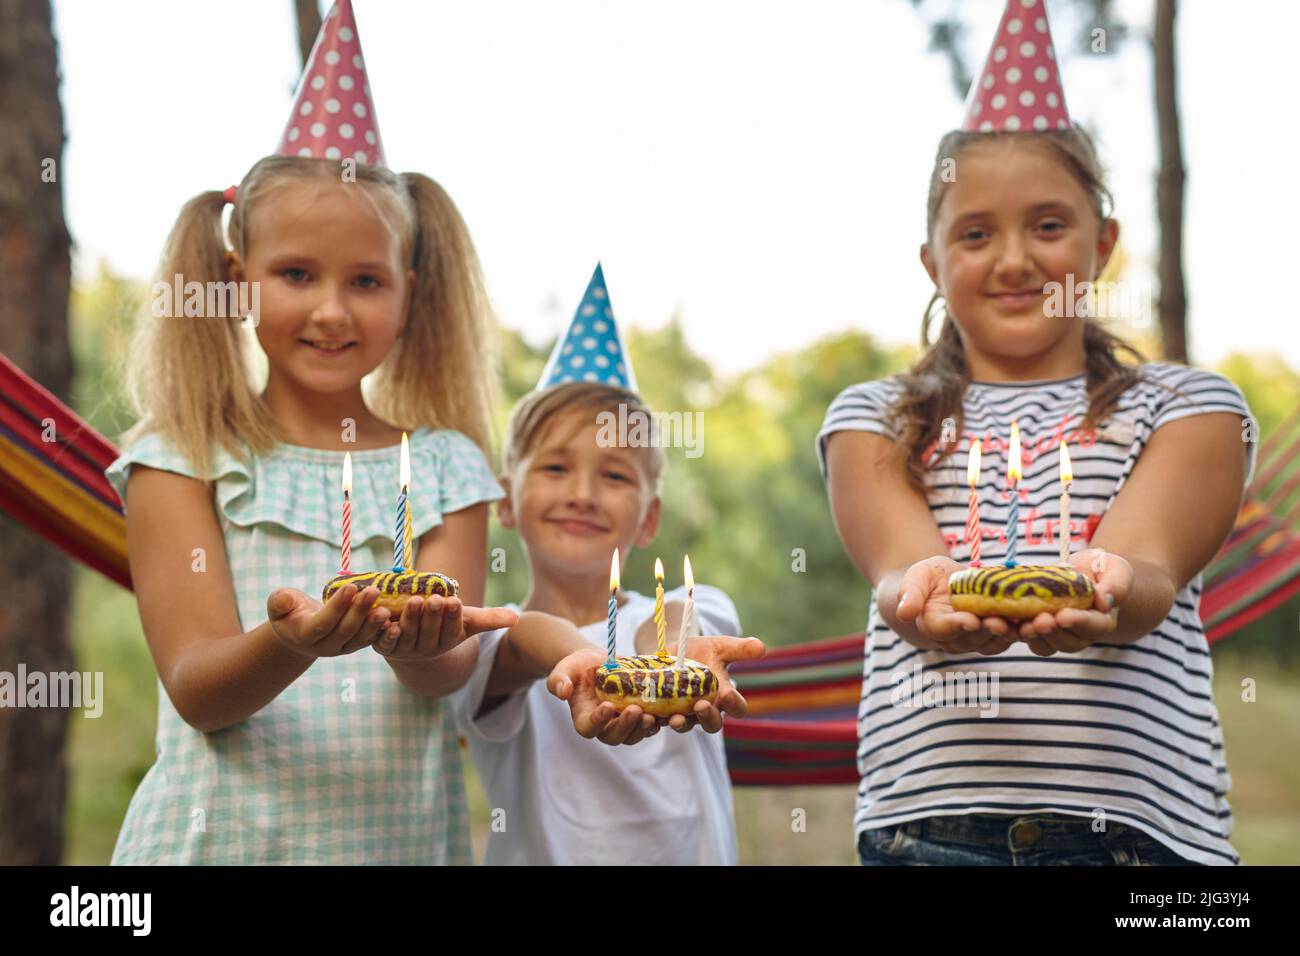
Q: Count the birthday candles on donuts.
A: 9